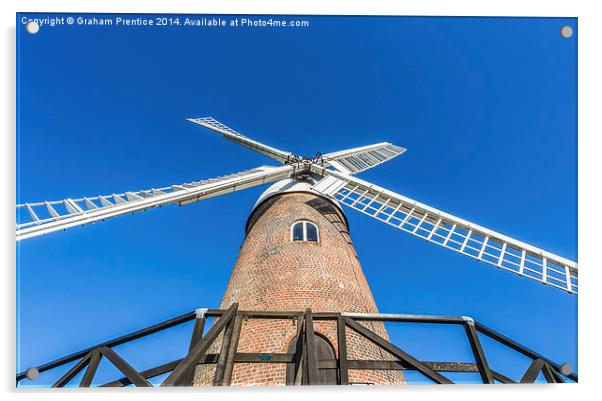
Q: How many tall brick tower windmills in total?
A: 1